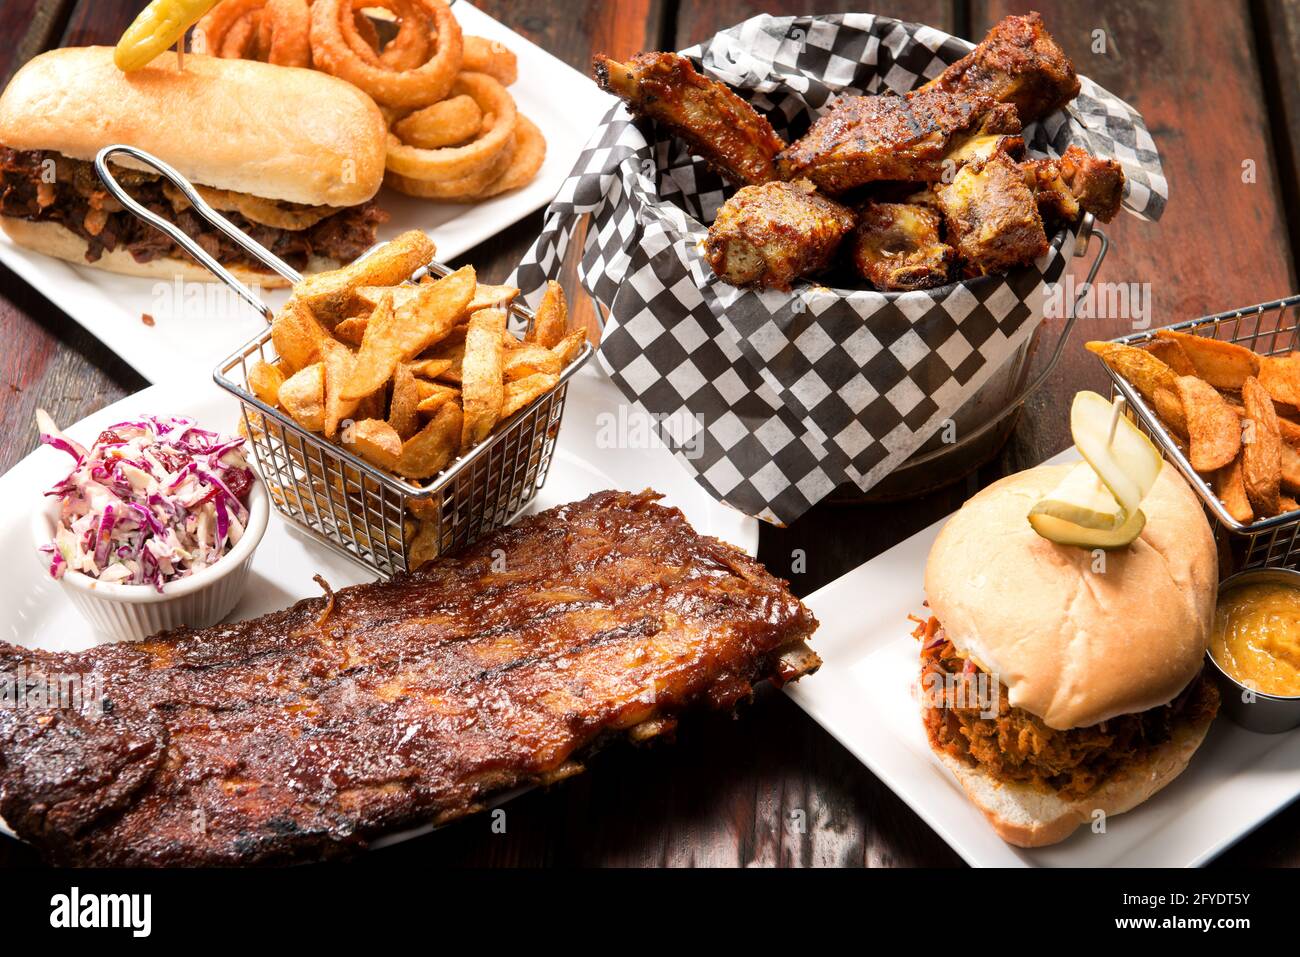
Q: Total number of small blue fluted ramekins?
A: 0